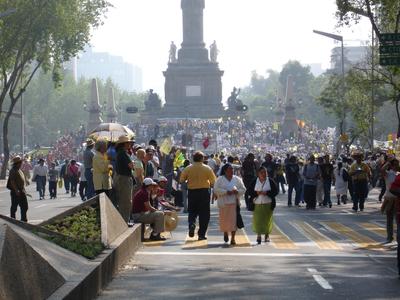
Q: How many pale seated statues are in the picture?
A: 0